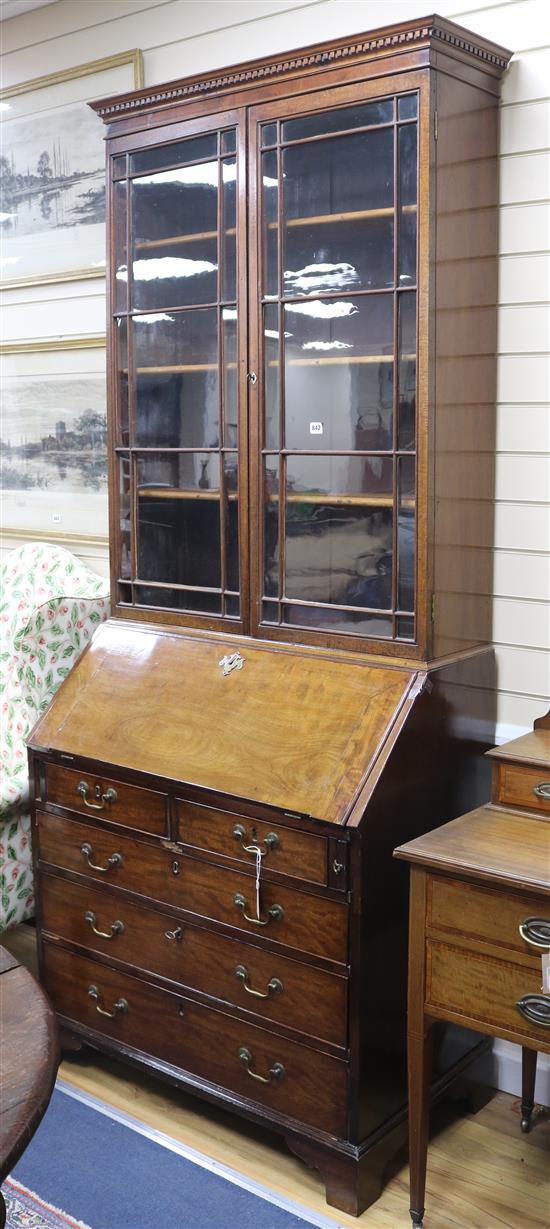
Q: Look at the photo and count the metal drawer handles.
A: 11